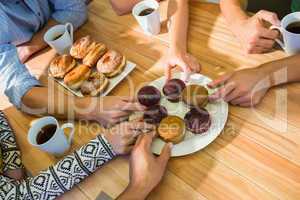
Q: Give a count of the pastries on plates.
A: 12